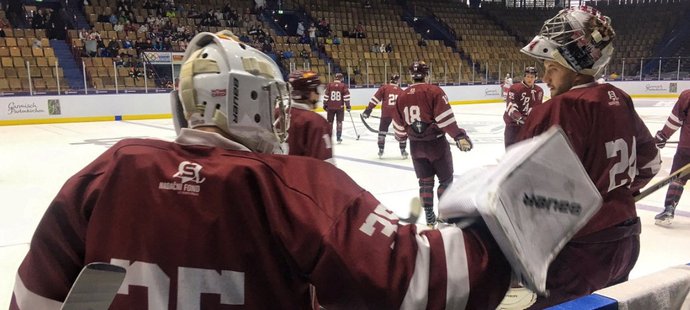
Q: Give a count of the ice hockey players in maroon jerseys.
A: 8